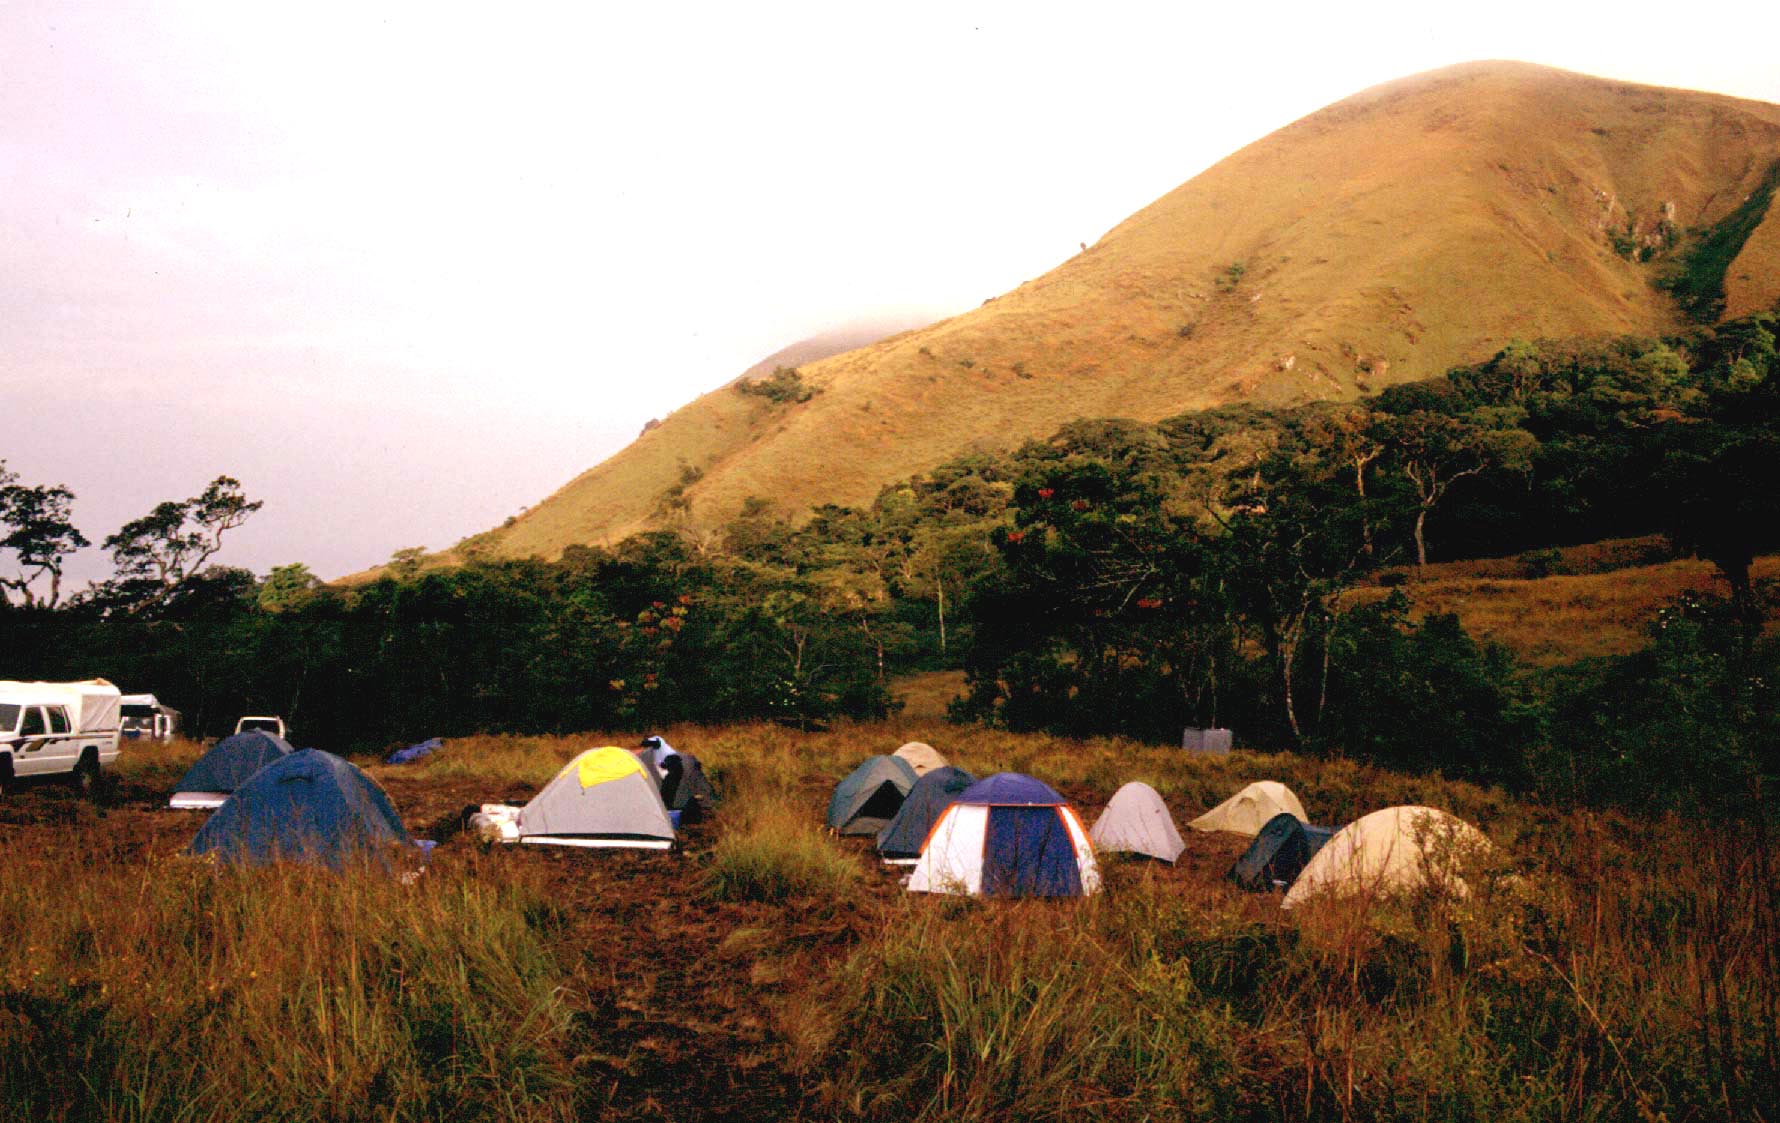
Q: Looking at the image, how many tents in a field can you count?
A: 12